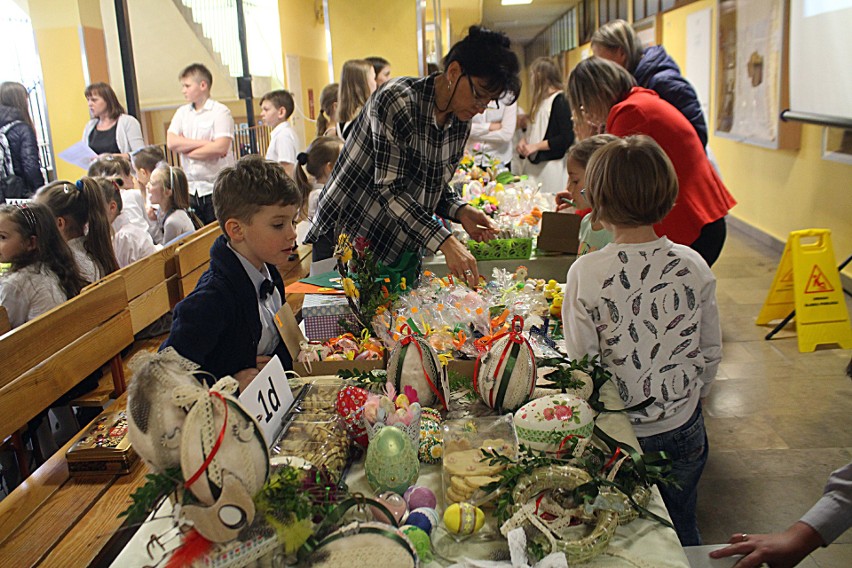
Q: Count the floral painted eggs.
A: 1